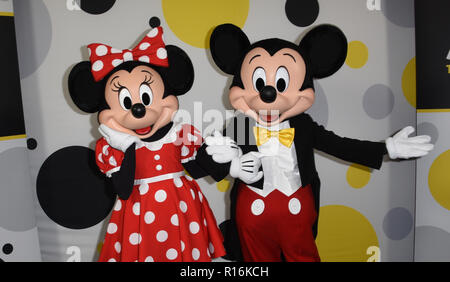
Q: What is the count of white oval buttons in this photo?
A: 2